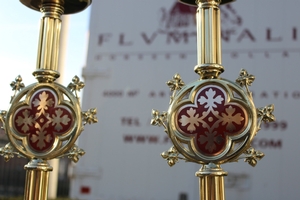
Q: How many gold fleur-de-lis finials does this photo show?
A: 12